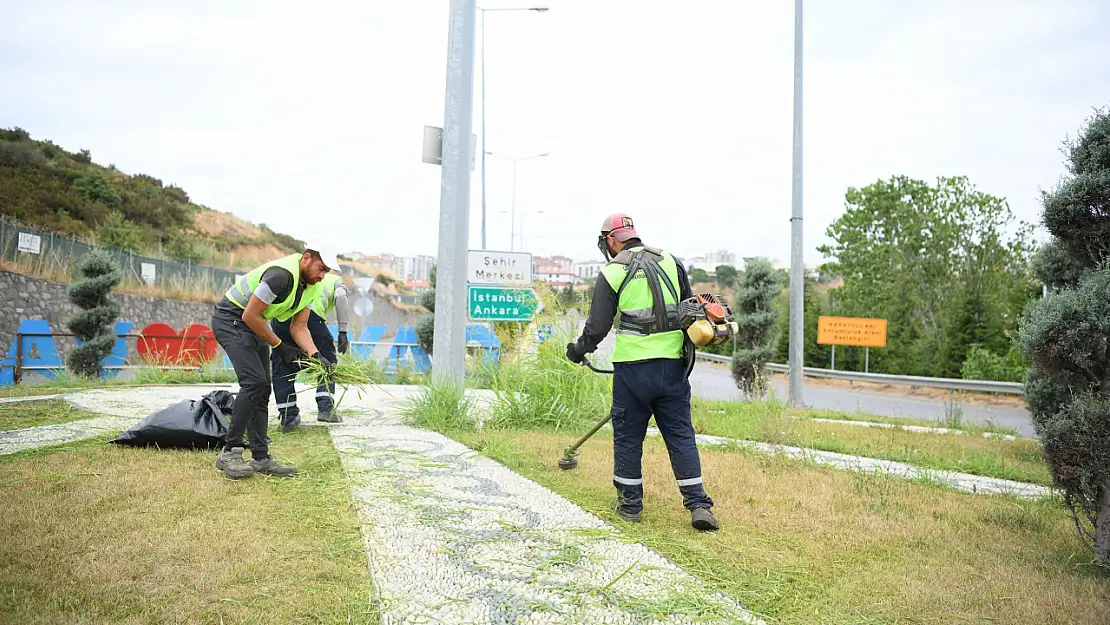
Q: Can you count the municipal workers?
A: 3